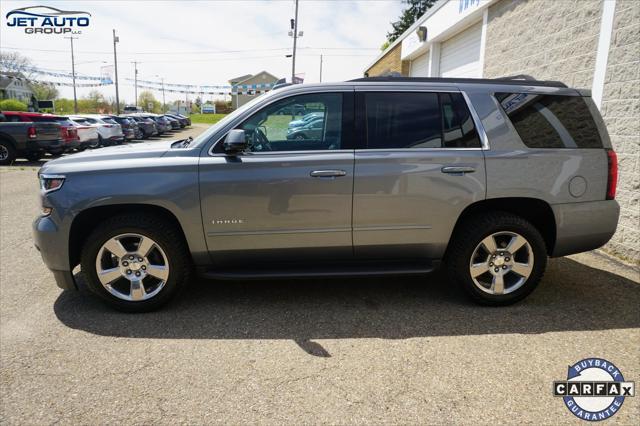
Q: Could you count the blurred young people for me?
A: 0